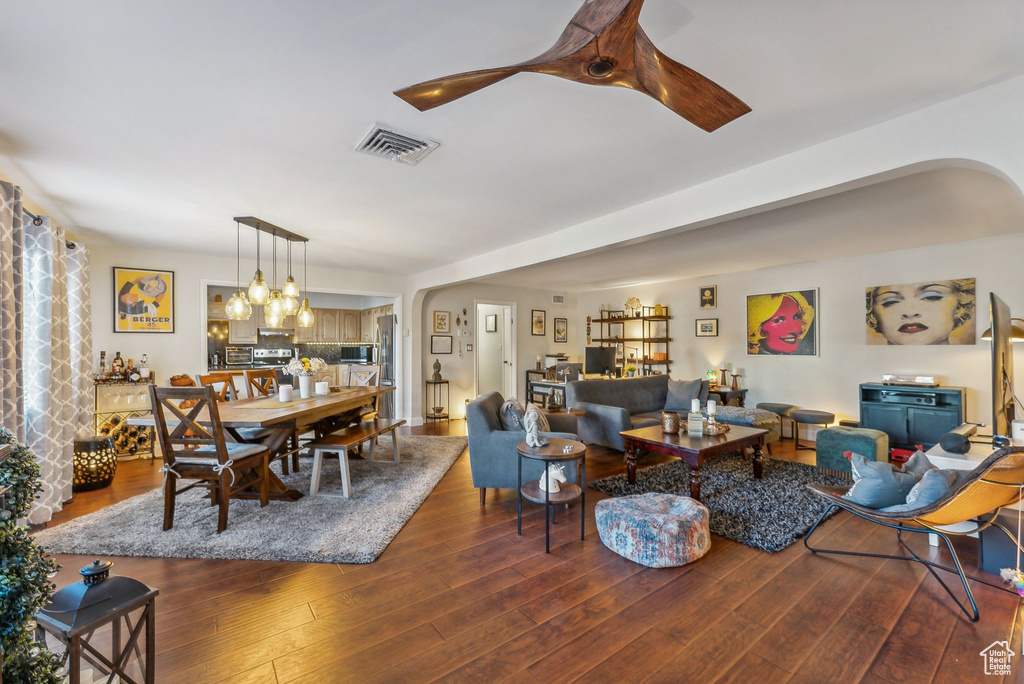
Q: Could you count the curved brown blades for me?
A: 3